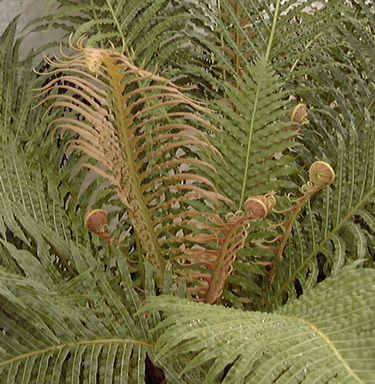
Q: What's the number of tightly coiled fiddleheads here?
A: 4